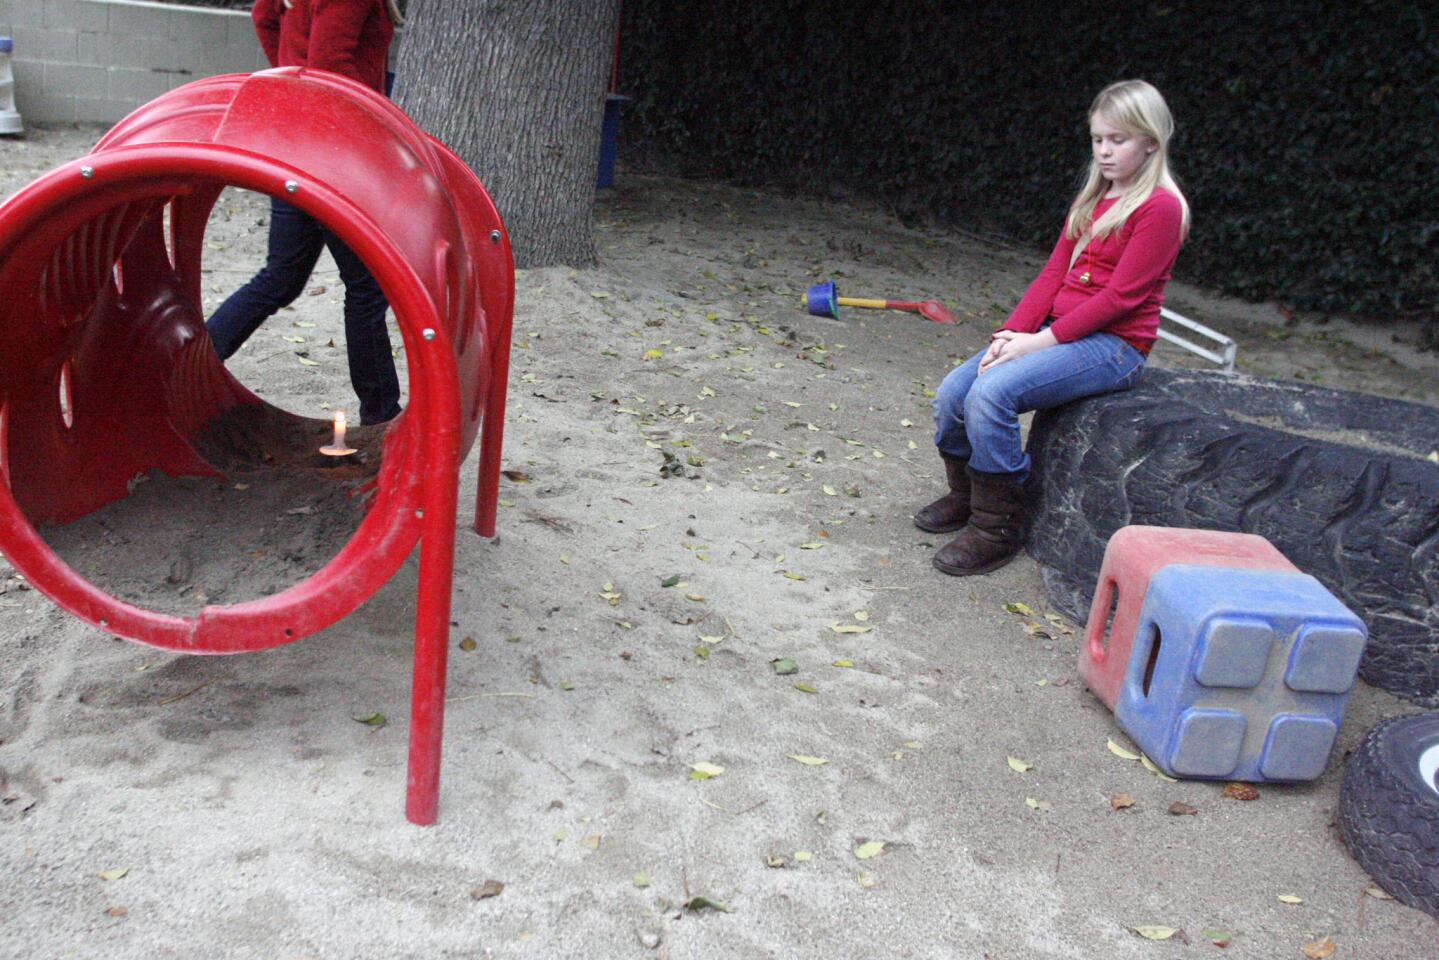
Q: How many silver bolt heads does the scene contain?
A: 4